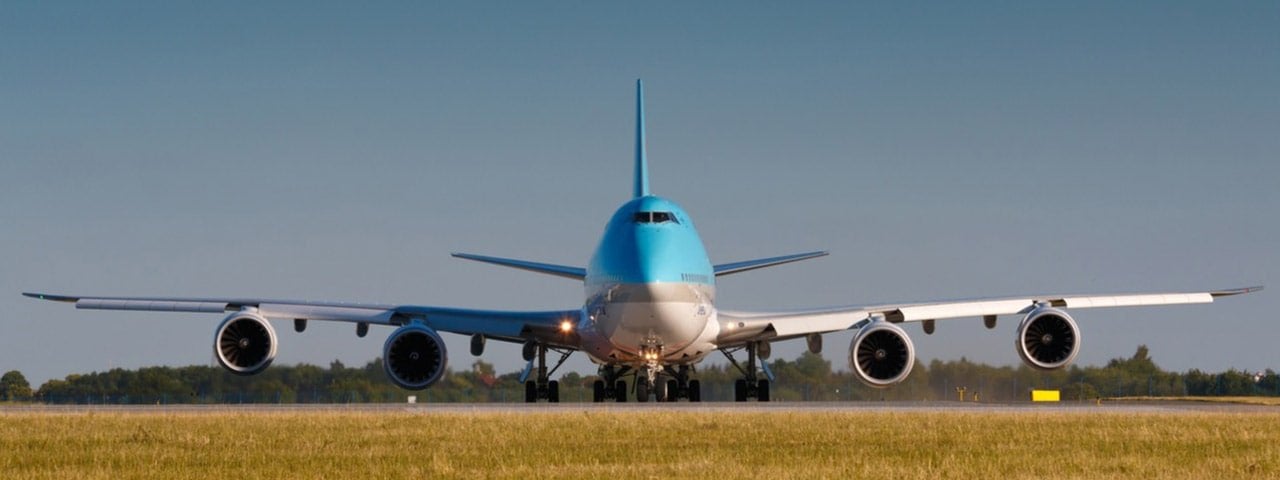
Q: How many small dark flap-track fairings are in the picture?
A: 8